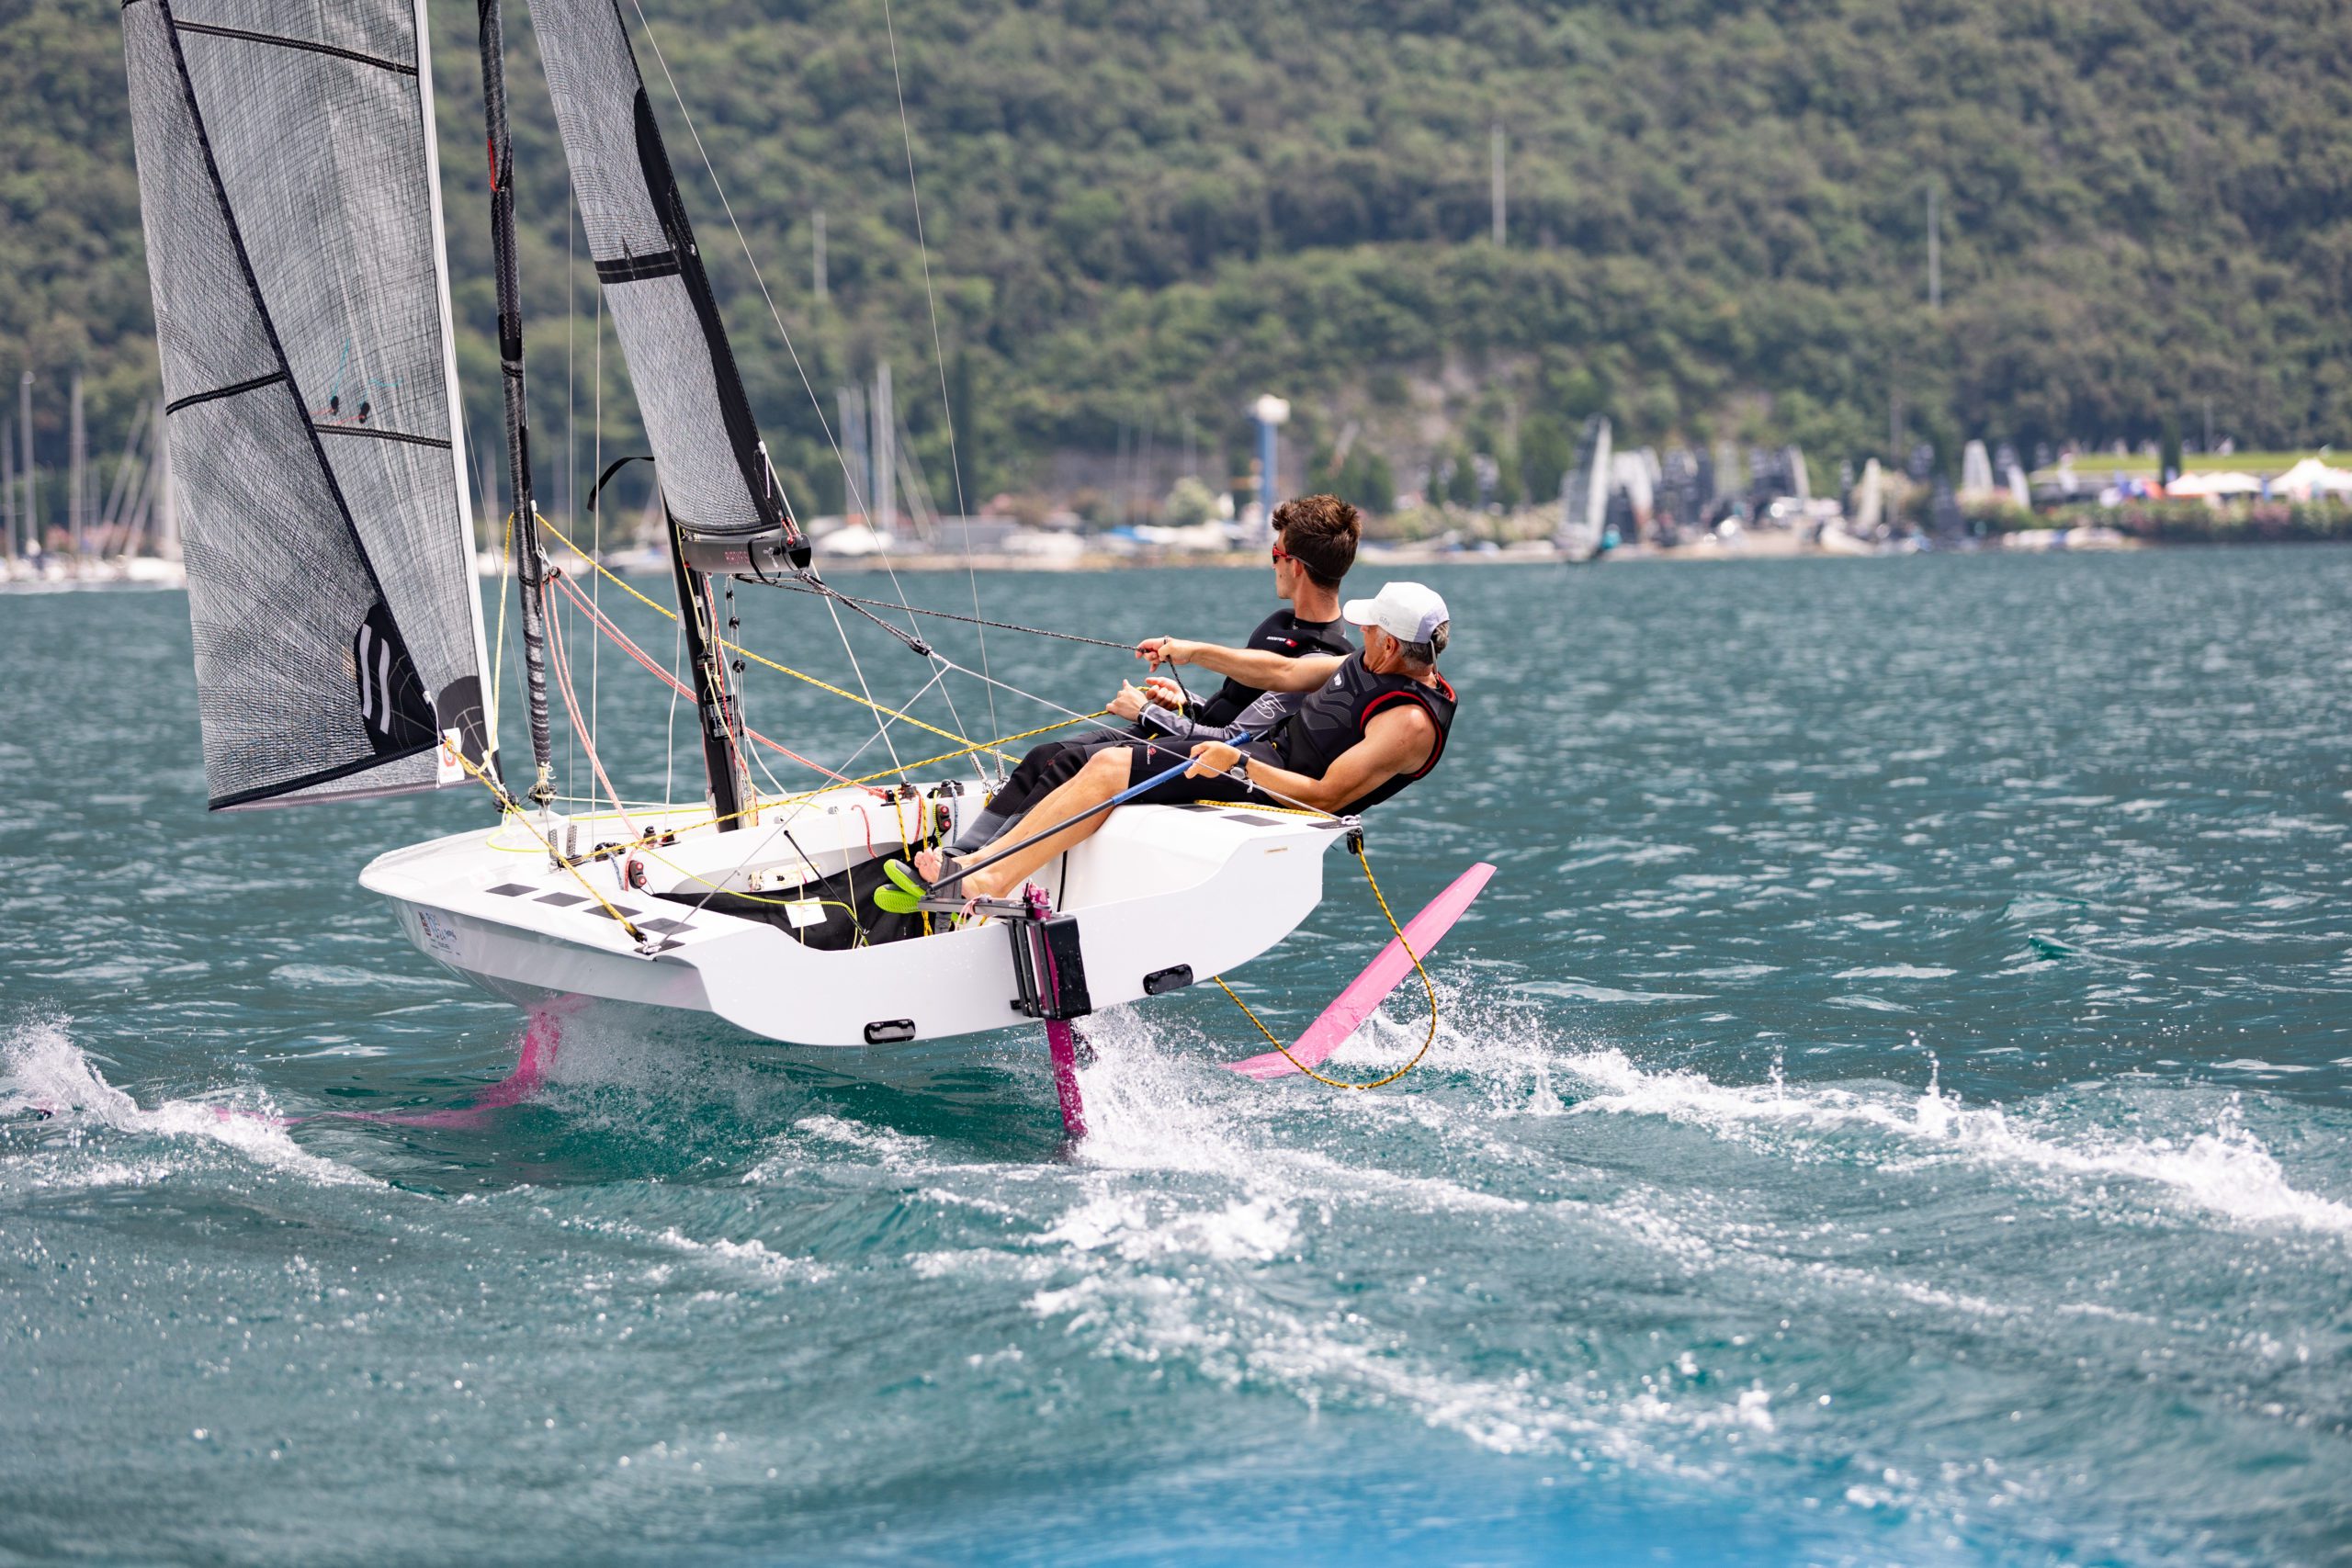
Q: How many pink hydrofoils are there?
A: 3